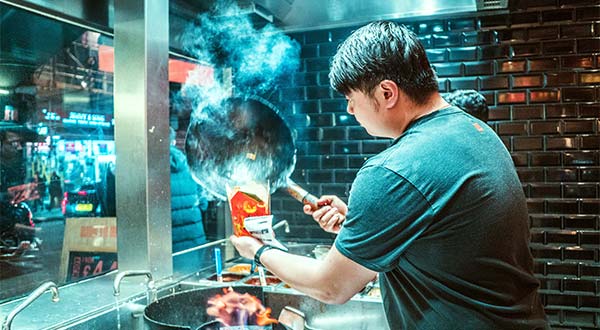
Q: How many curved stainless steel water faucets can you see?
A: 3